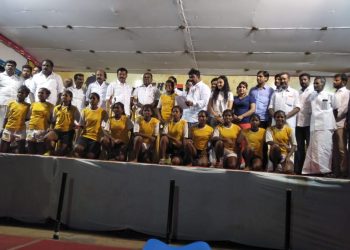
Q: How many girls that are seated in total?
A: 11